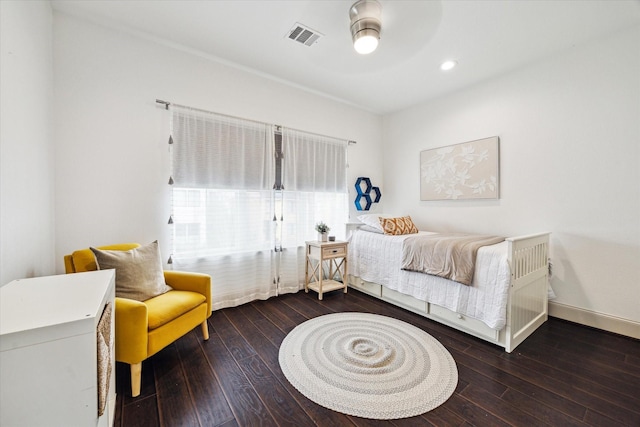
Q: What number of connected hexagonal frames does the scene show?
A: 3